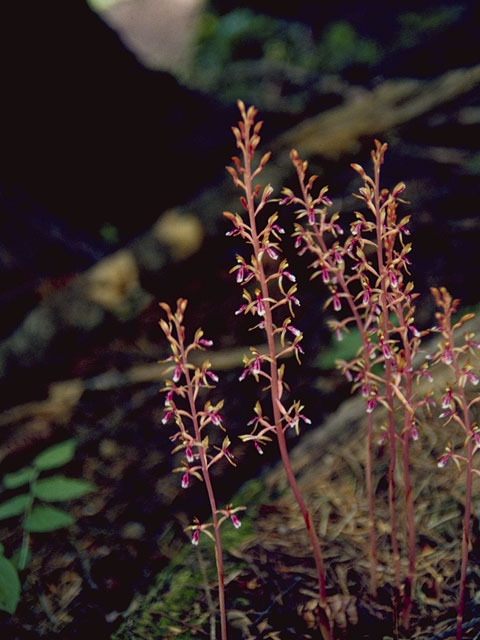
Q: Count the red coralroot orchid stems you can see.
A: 6